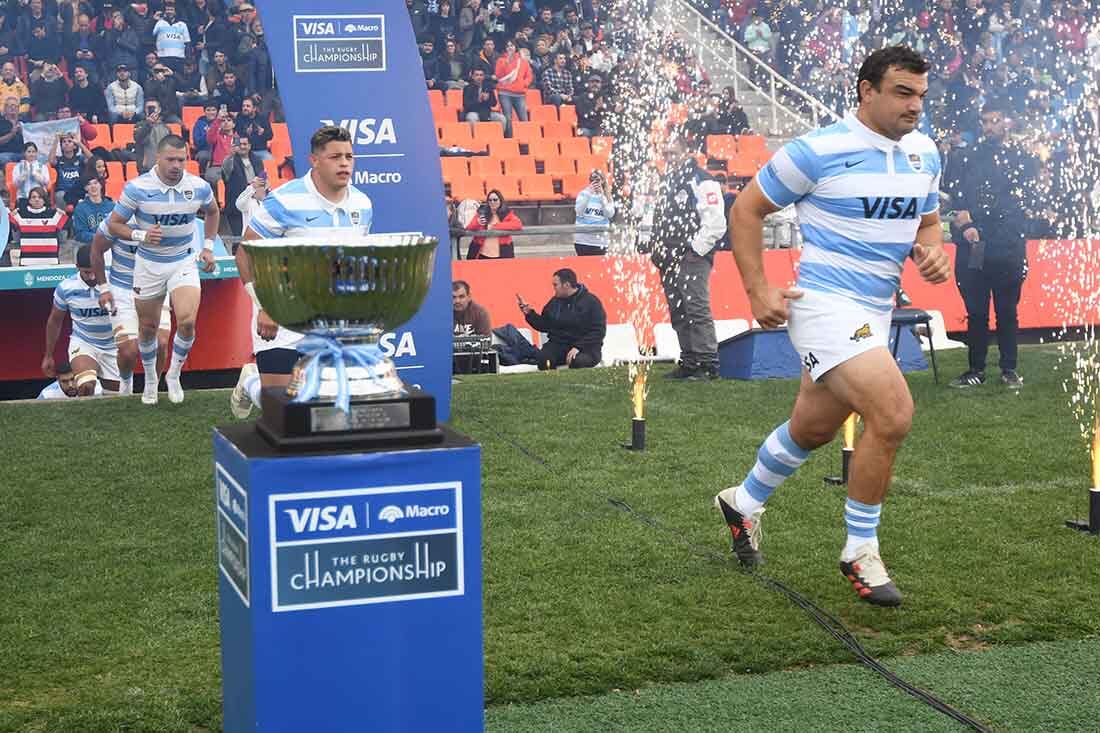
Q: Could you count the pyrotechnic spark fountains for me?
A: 3